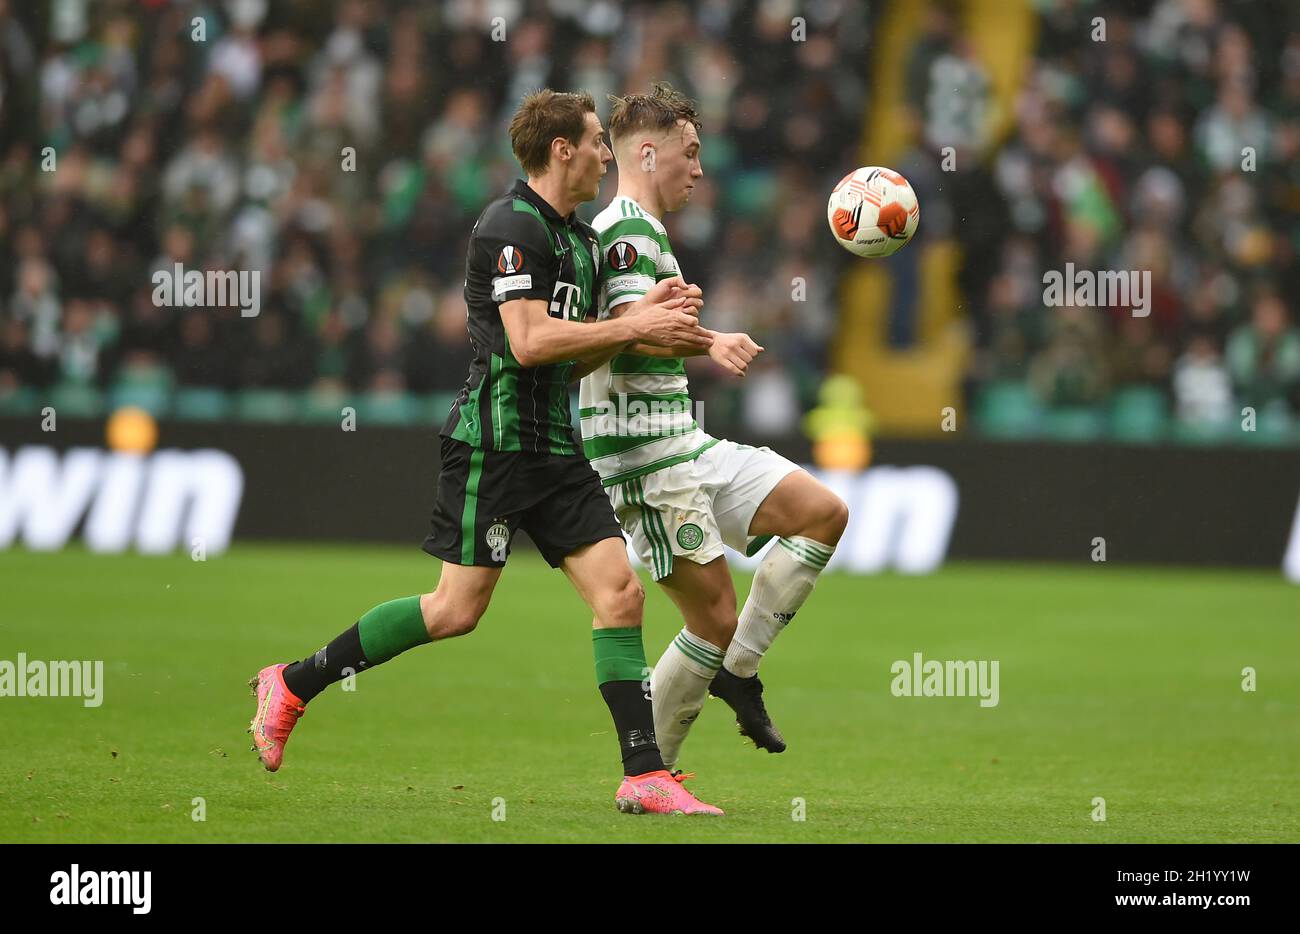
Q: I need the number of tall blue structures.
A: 0